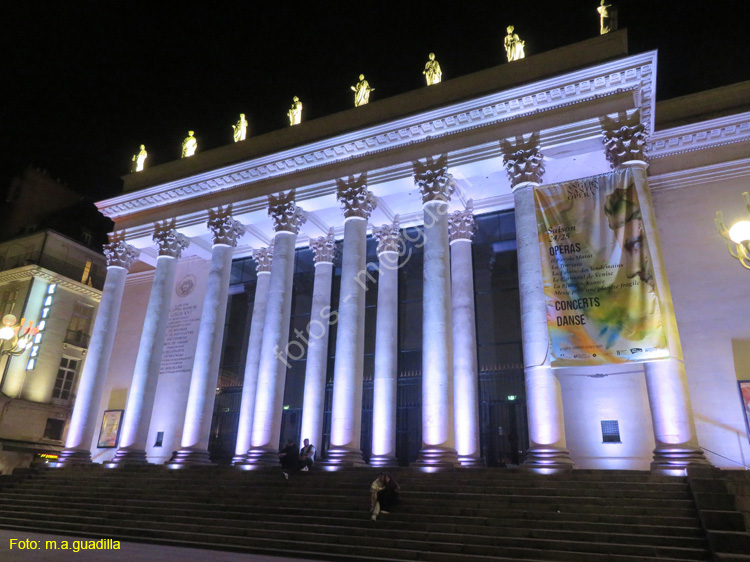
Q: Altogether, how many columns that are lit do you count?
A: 12